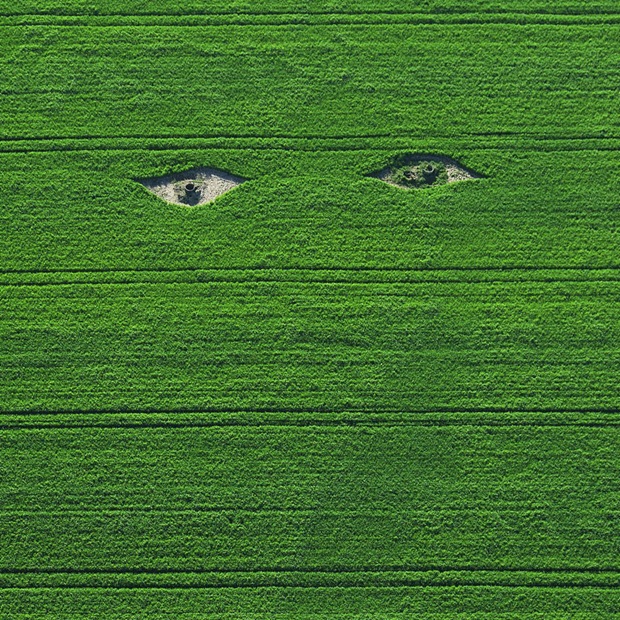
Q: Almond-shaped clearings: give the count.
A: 2